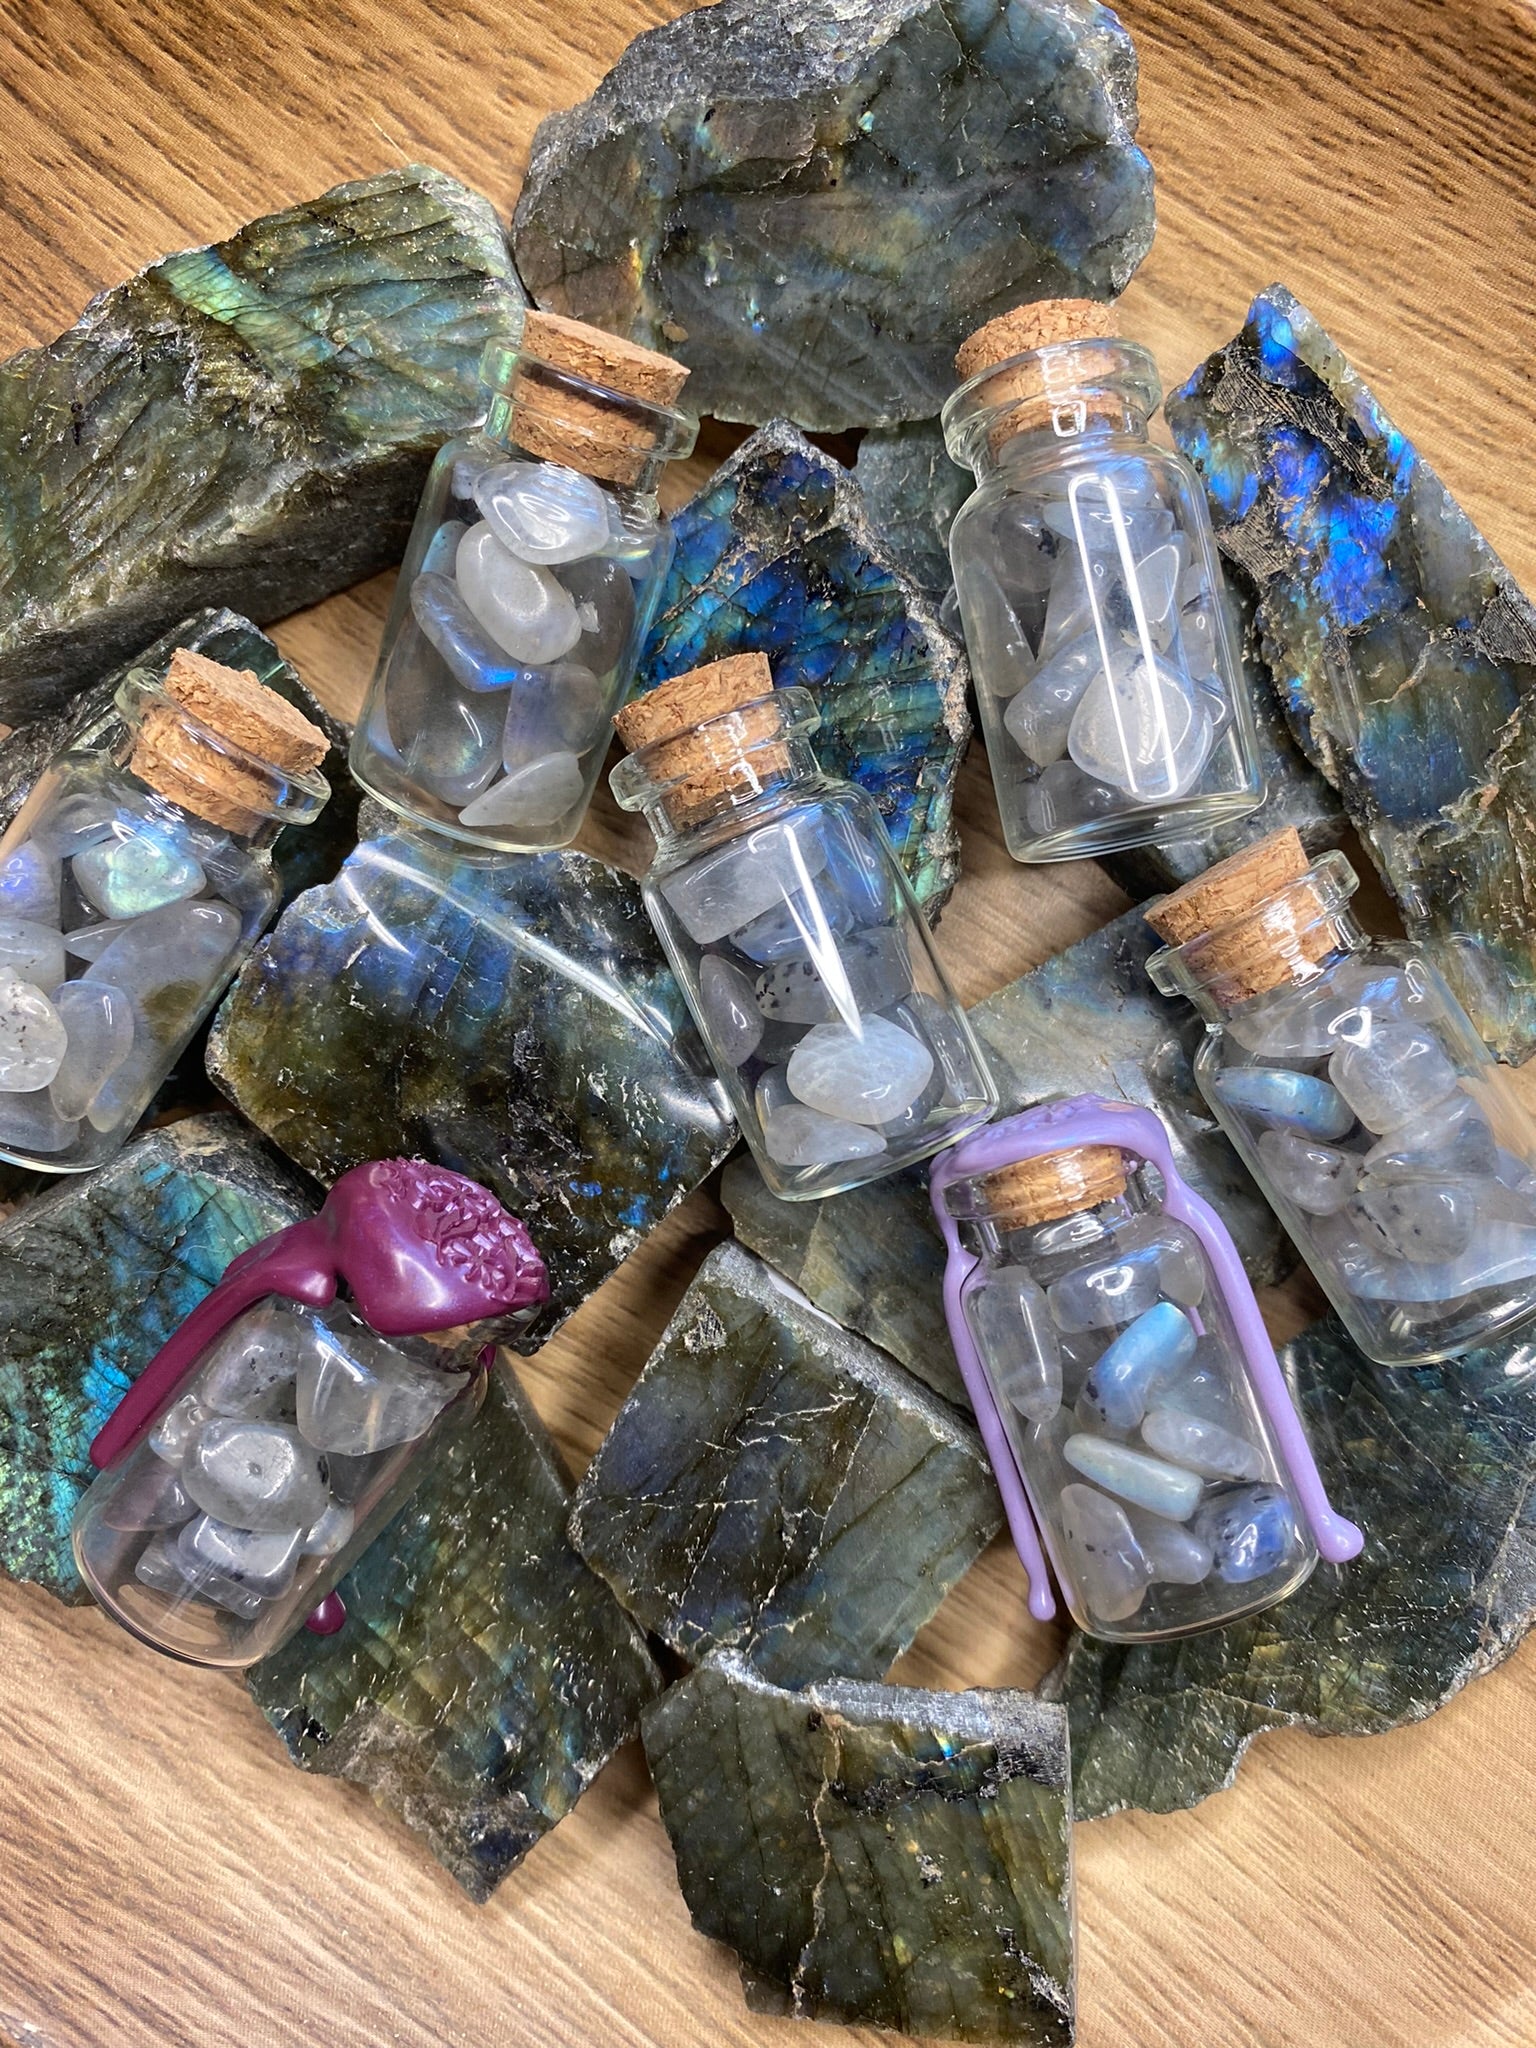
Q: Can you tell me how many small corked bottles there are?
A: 7